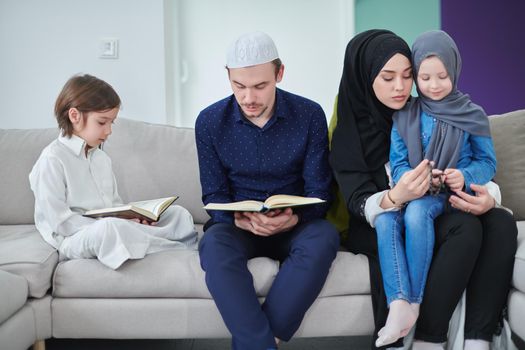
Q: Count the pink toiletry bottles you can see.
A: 0